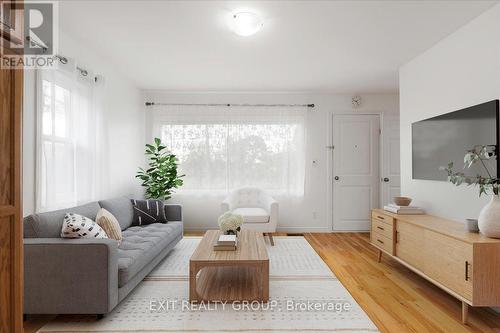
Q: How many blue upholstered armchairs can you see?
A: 0